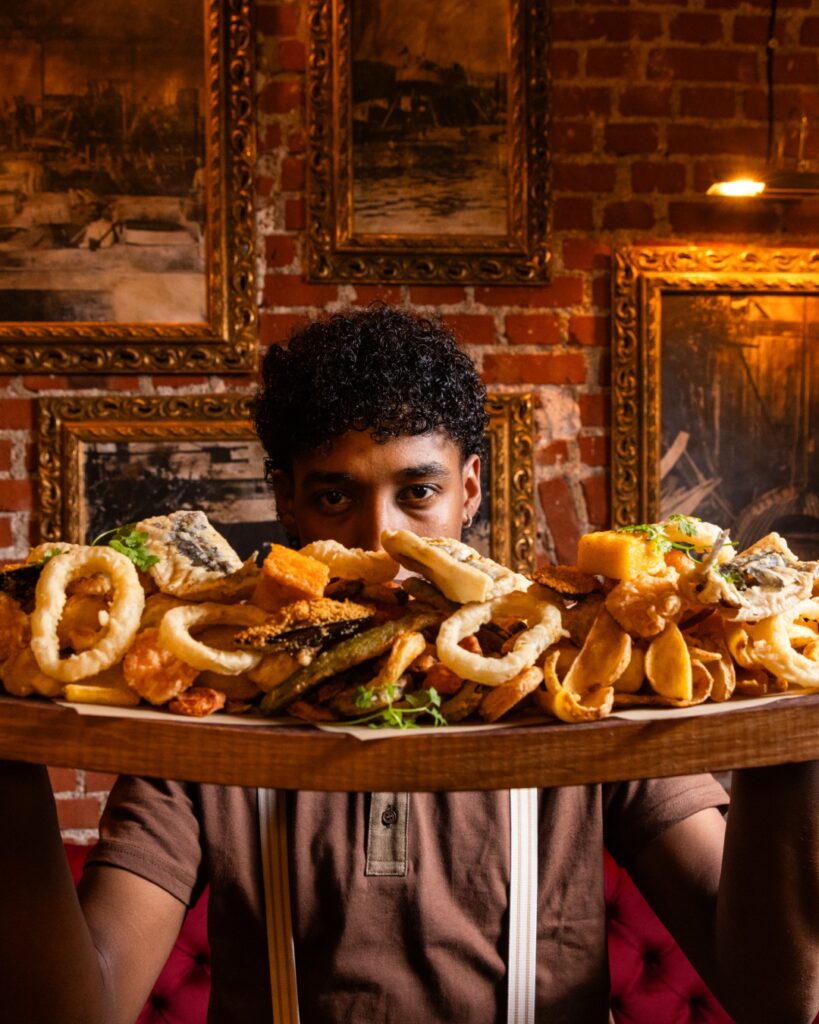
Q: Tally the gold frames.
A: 4